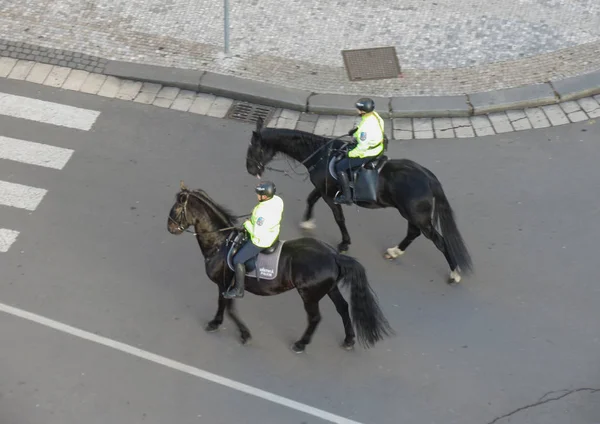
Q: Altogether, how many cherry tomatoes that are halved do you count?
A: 0